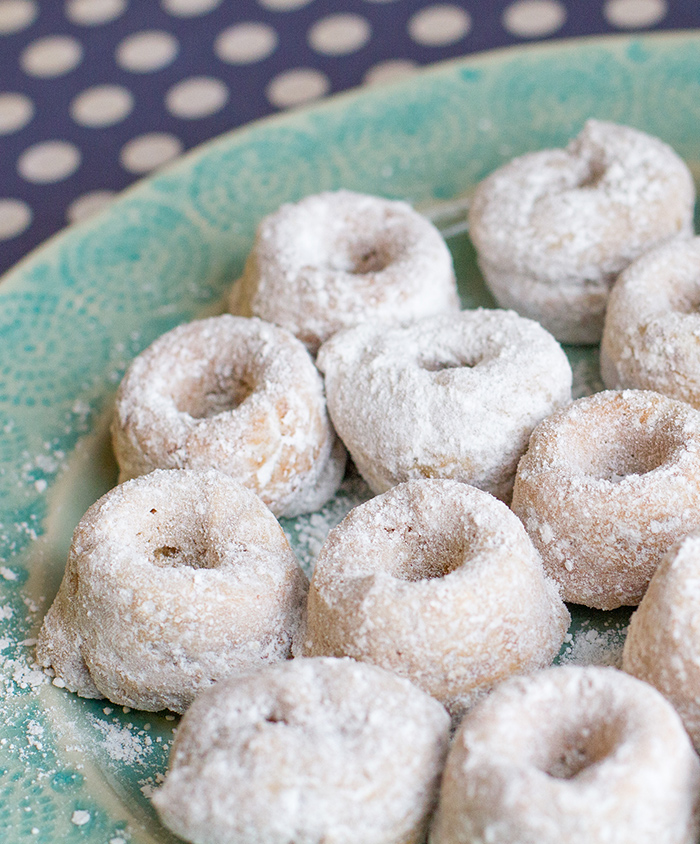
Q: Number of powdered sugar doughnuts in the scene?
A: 11